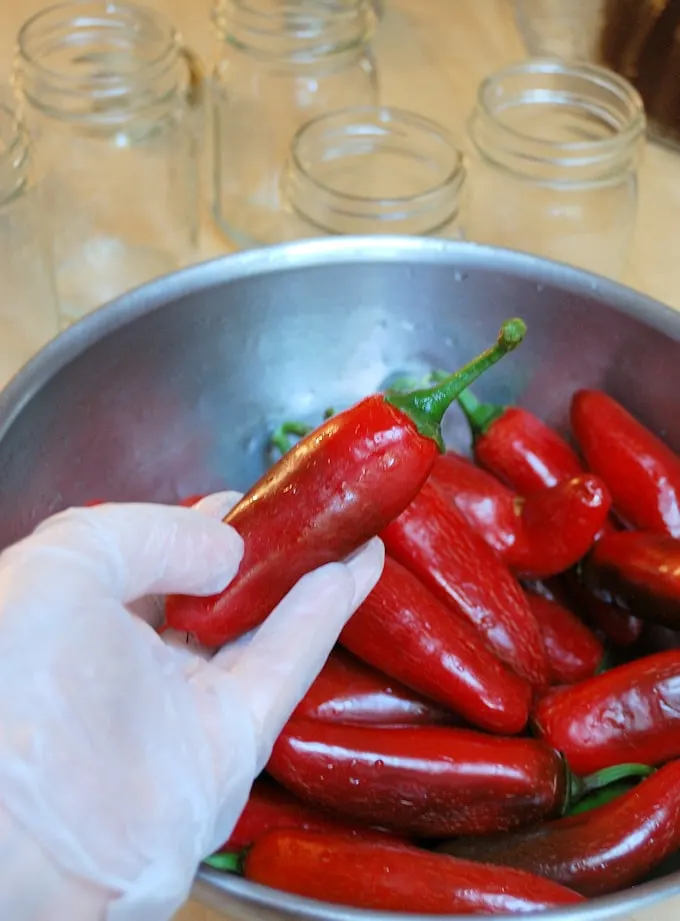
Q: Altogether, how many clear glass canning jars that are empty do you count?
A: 5